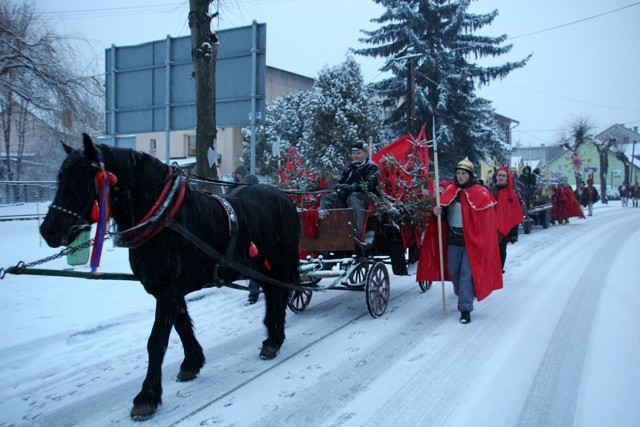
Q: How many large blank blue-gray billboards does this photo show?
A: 1